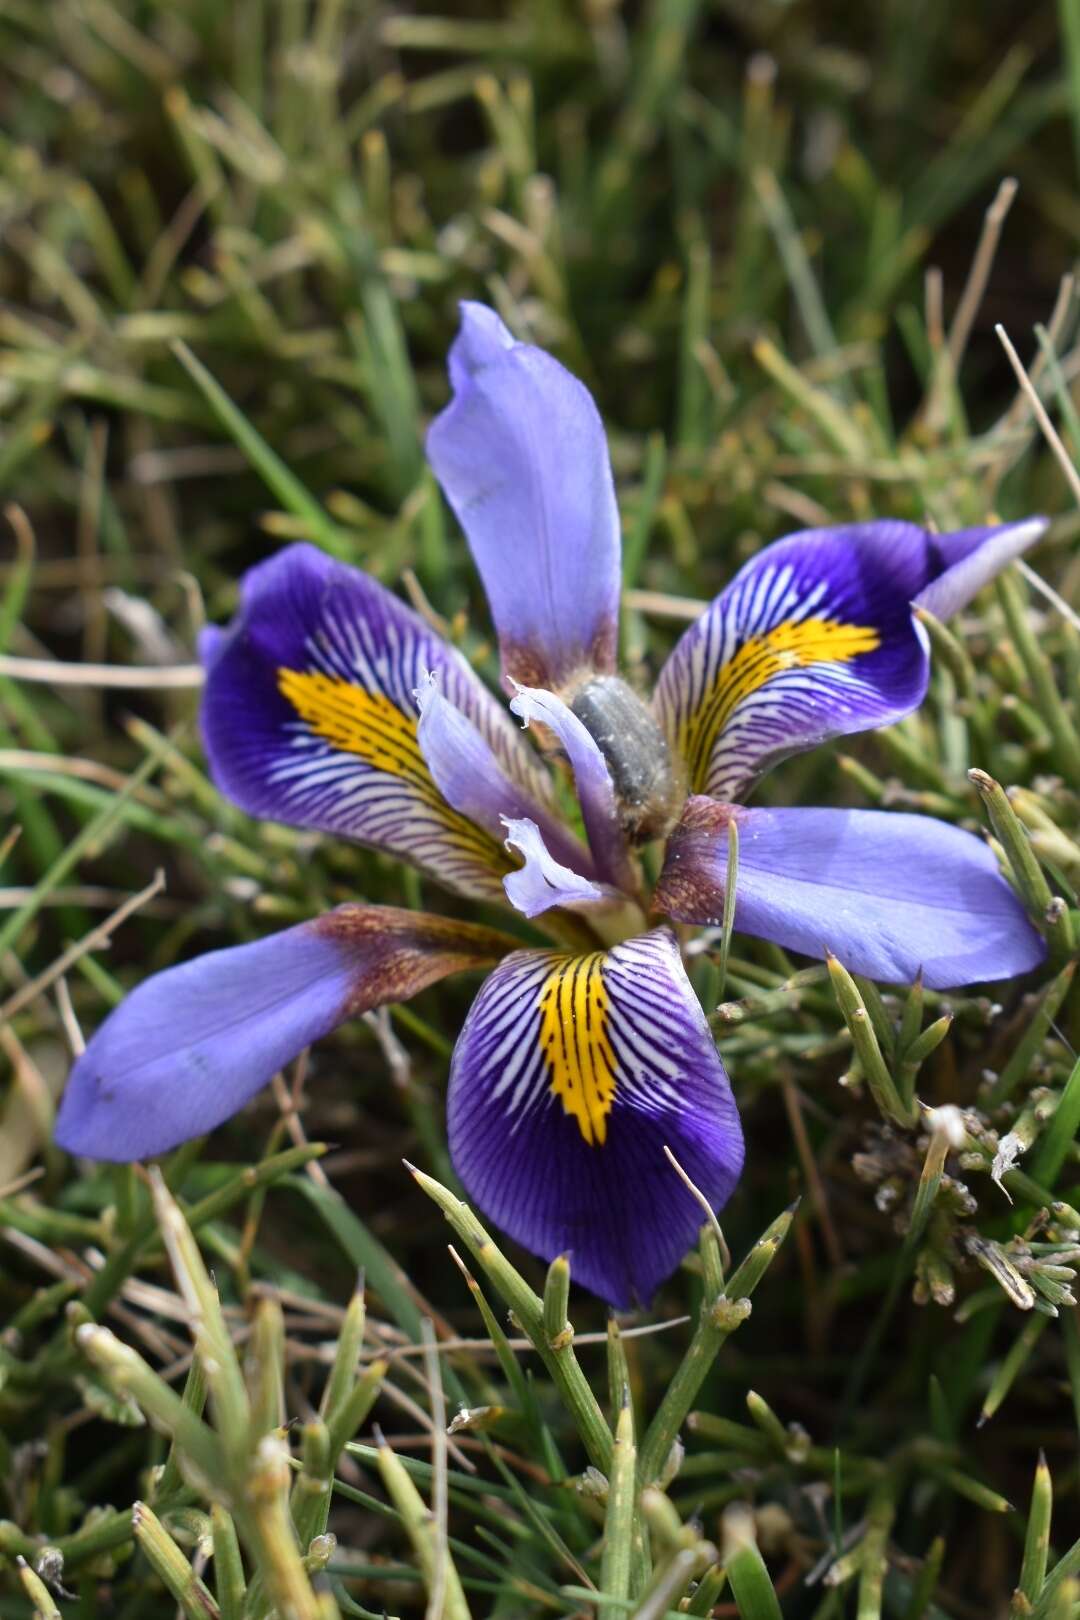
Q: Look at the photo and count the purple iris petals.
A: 6